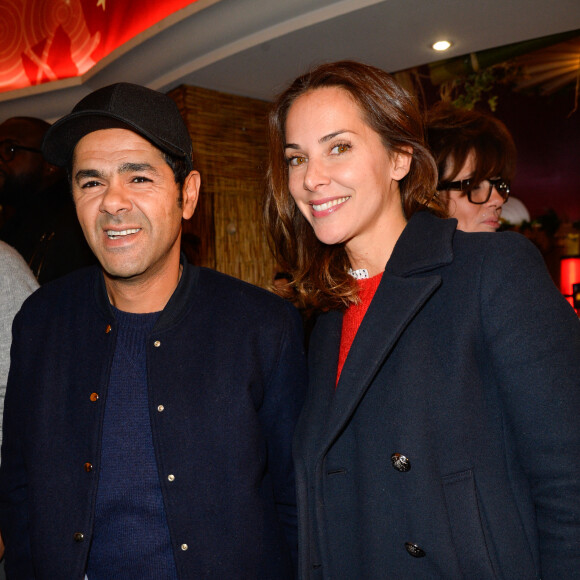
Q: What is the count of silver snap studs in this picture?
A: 4